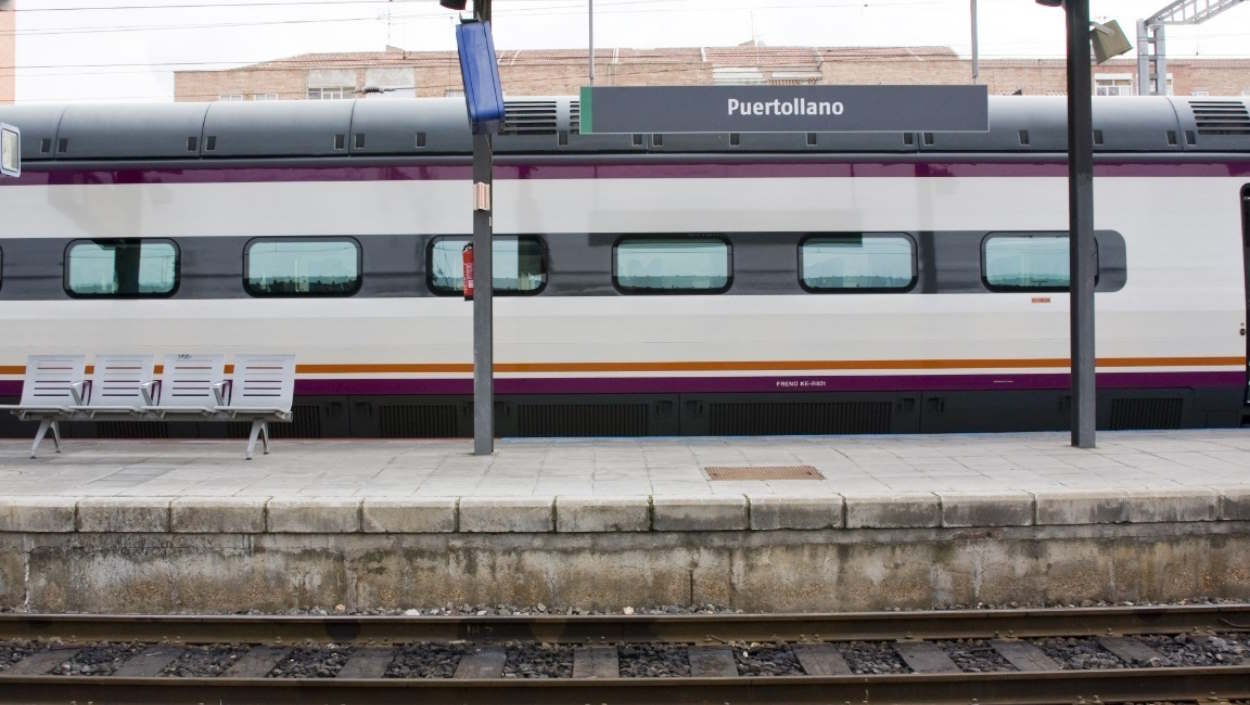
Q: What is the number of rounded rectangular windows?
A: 6